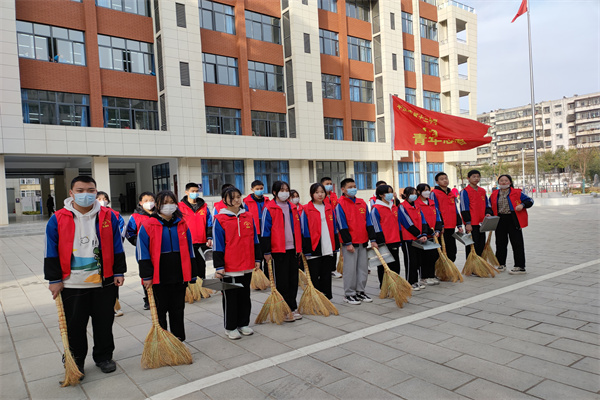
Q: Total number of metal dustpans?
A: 6